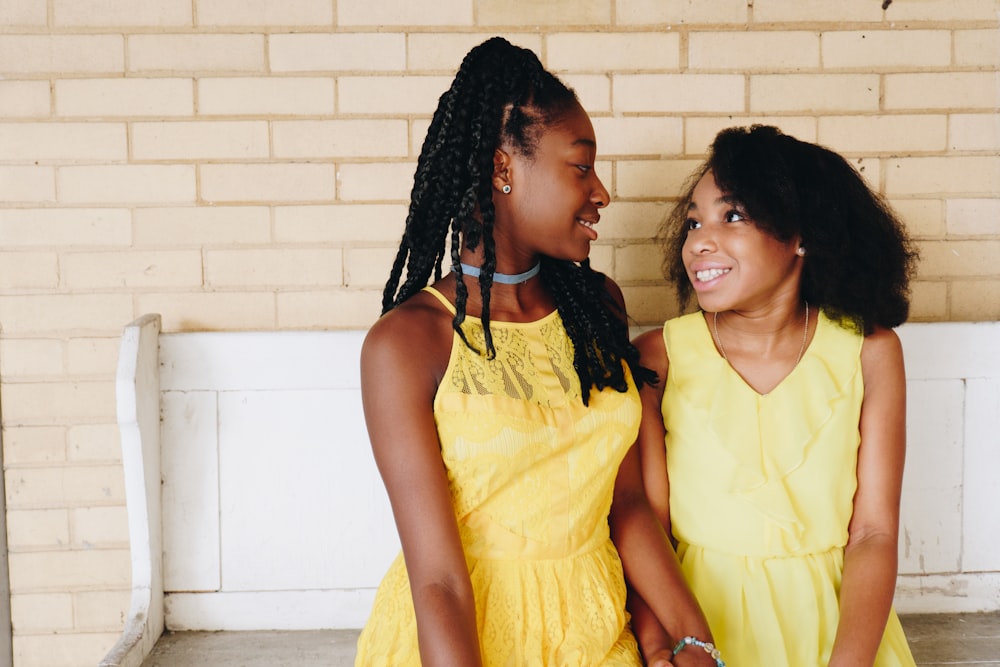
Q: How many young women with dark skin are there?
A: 2